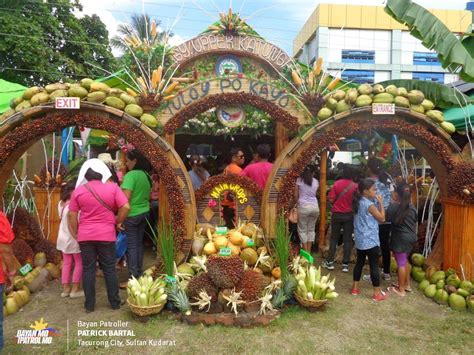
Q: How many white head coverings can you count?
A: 1